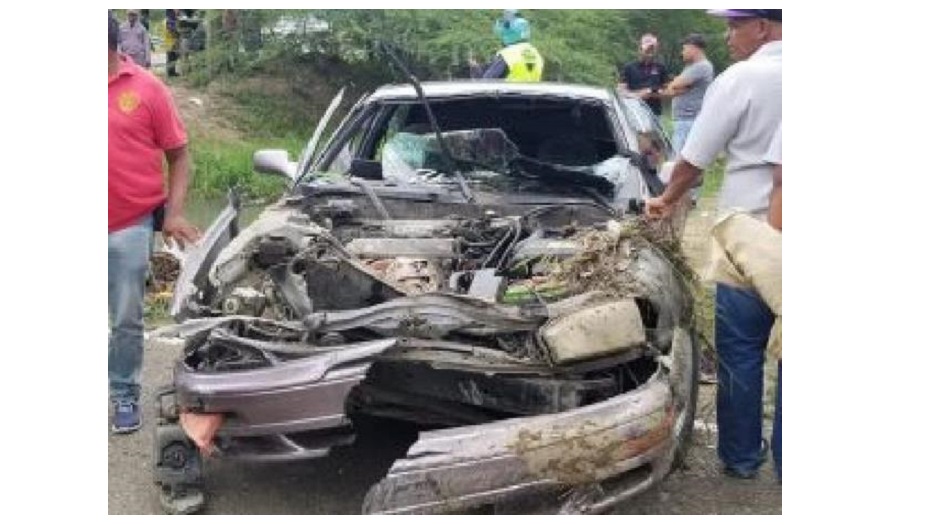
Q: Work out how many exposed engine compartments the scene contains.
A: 1